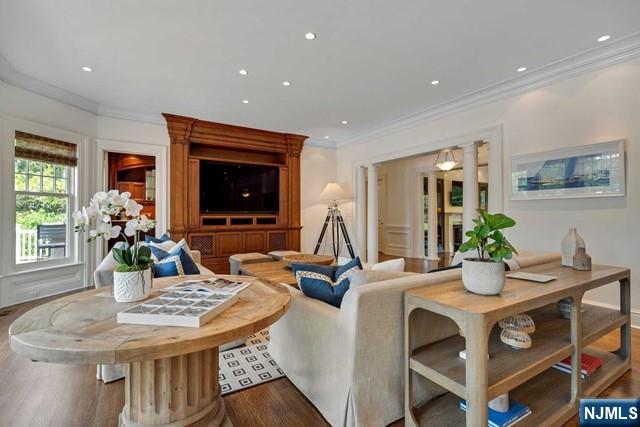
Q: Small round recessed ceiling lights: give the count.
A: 10